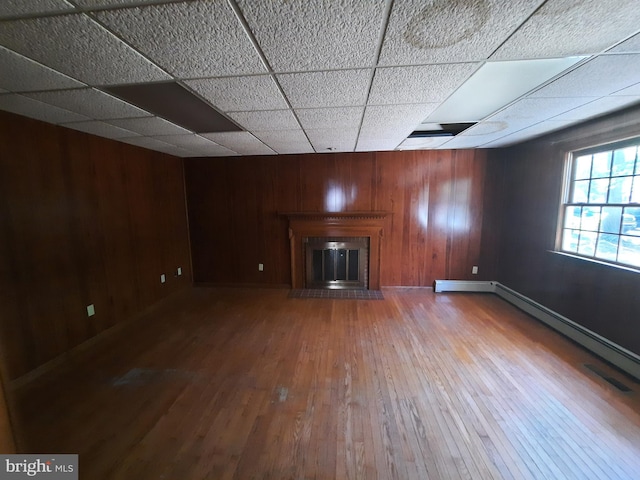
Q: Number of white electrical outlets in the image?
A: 5